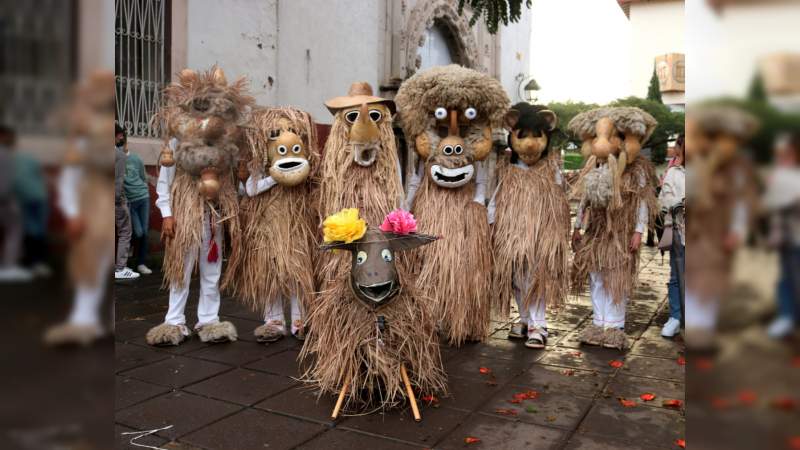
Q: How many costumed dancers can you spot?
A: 7